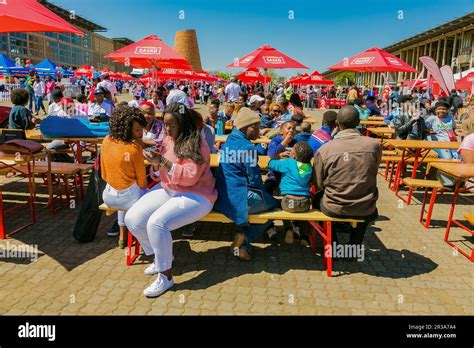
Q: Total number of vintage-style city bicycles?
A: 0